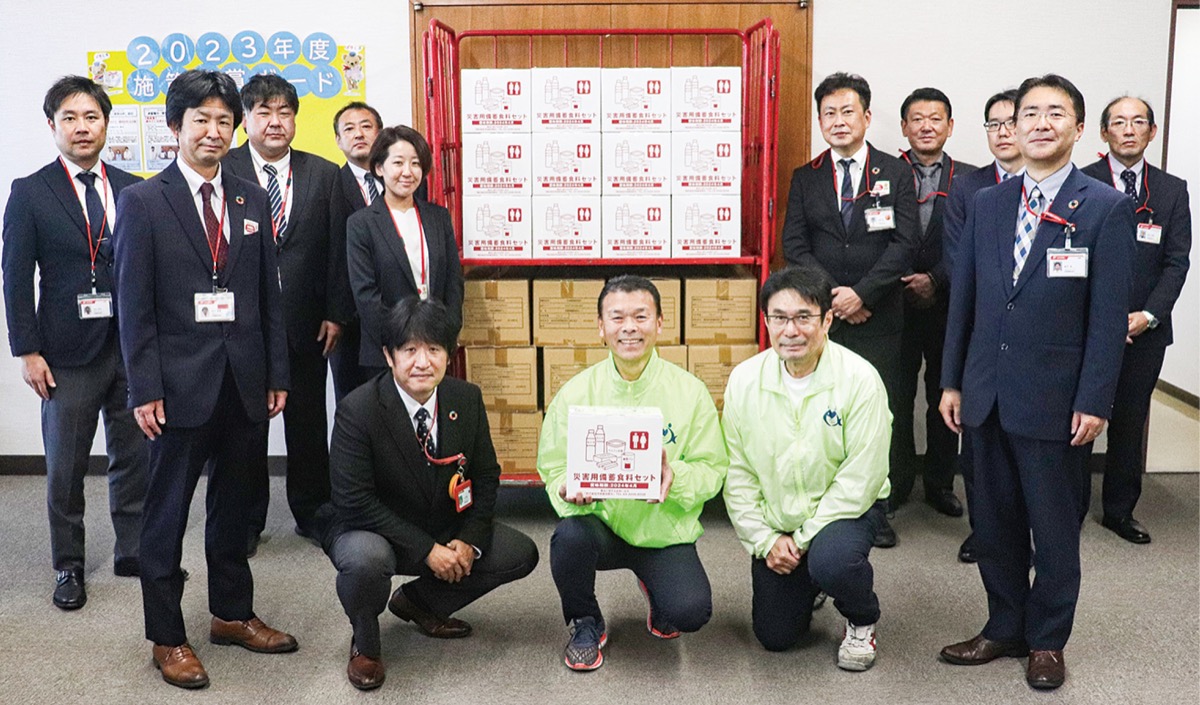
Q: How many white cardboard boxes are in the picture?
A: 13